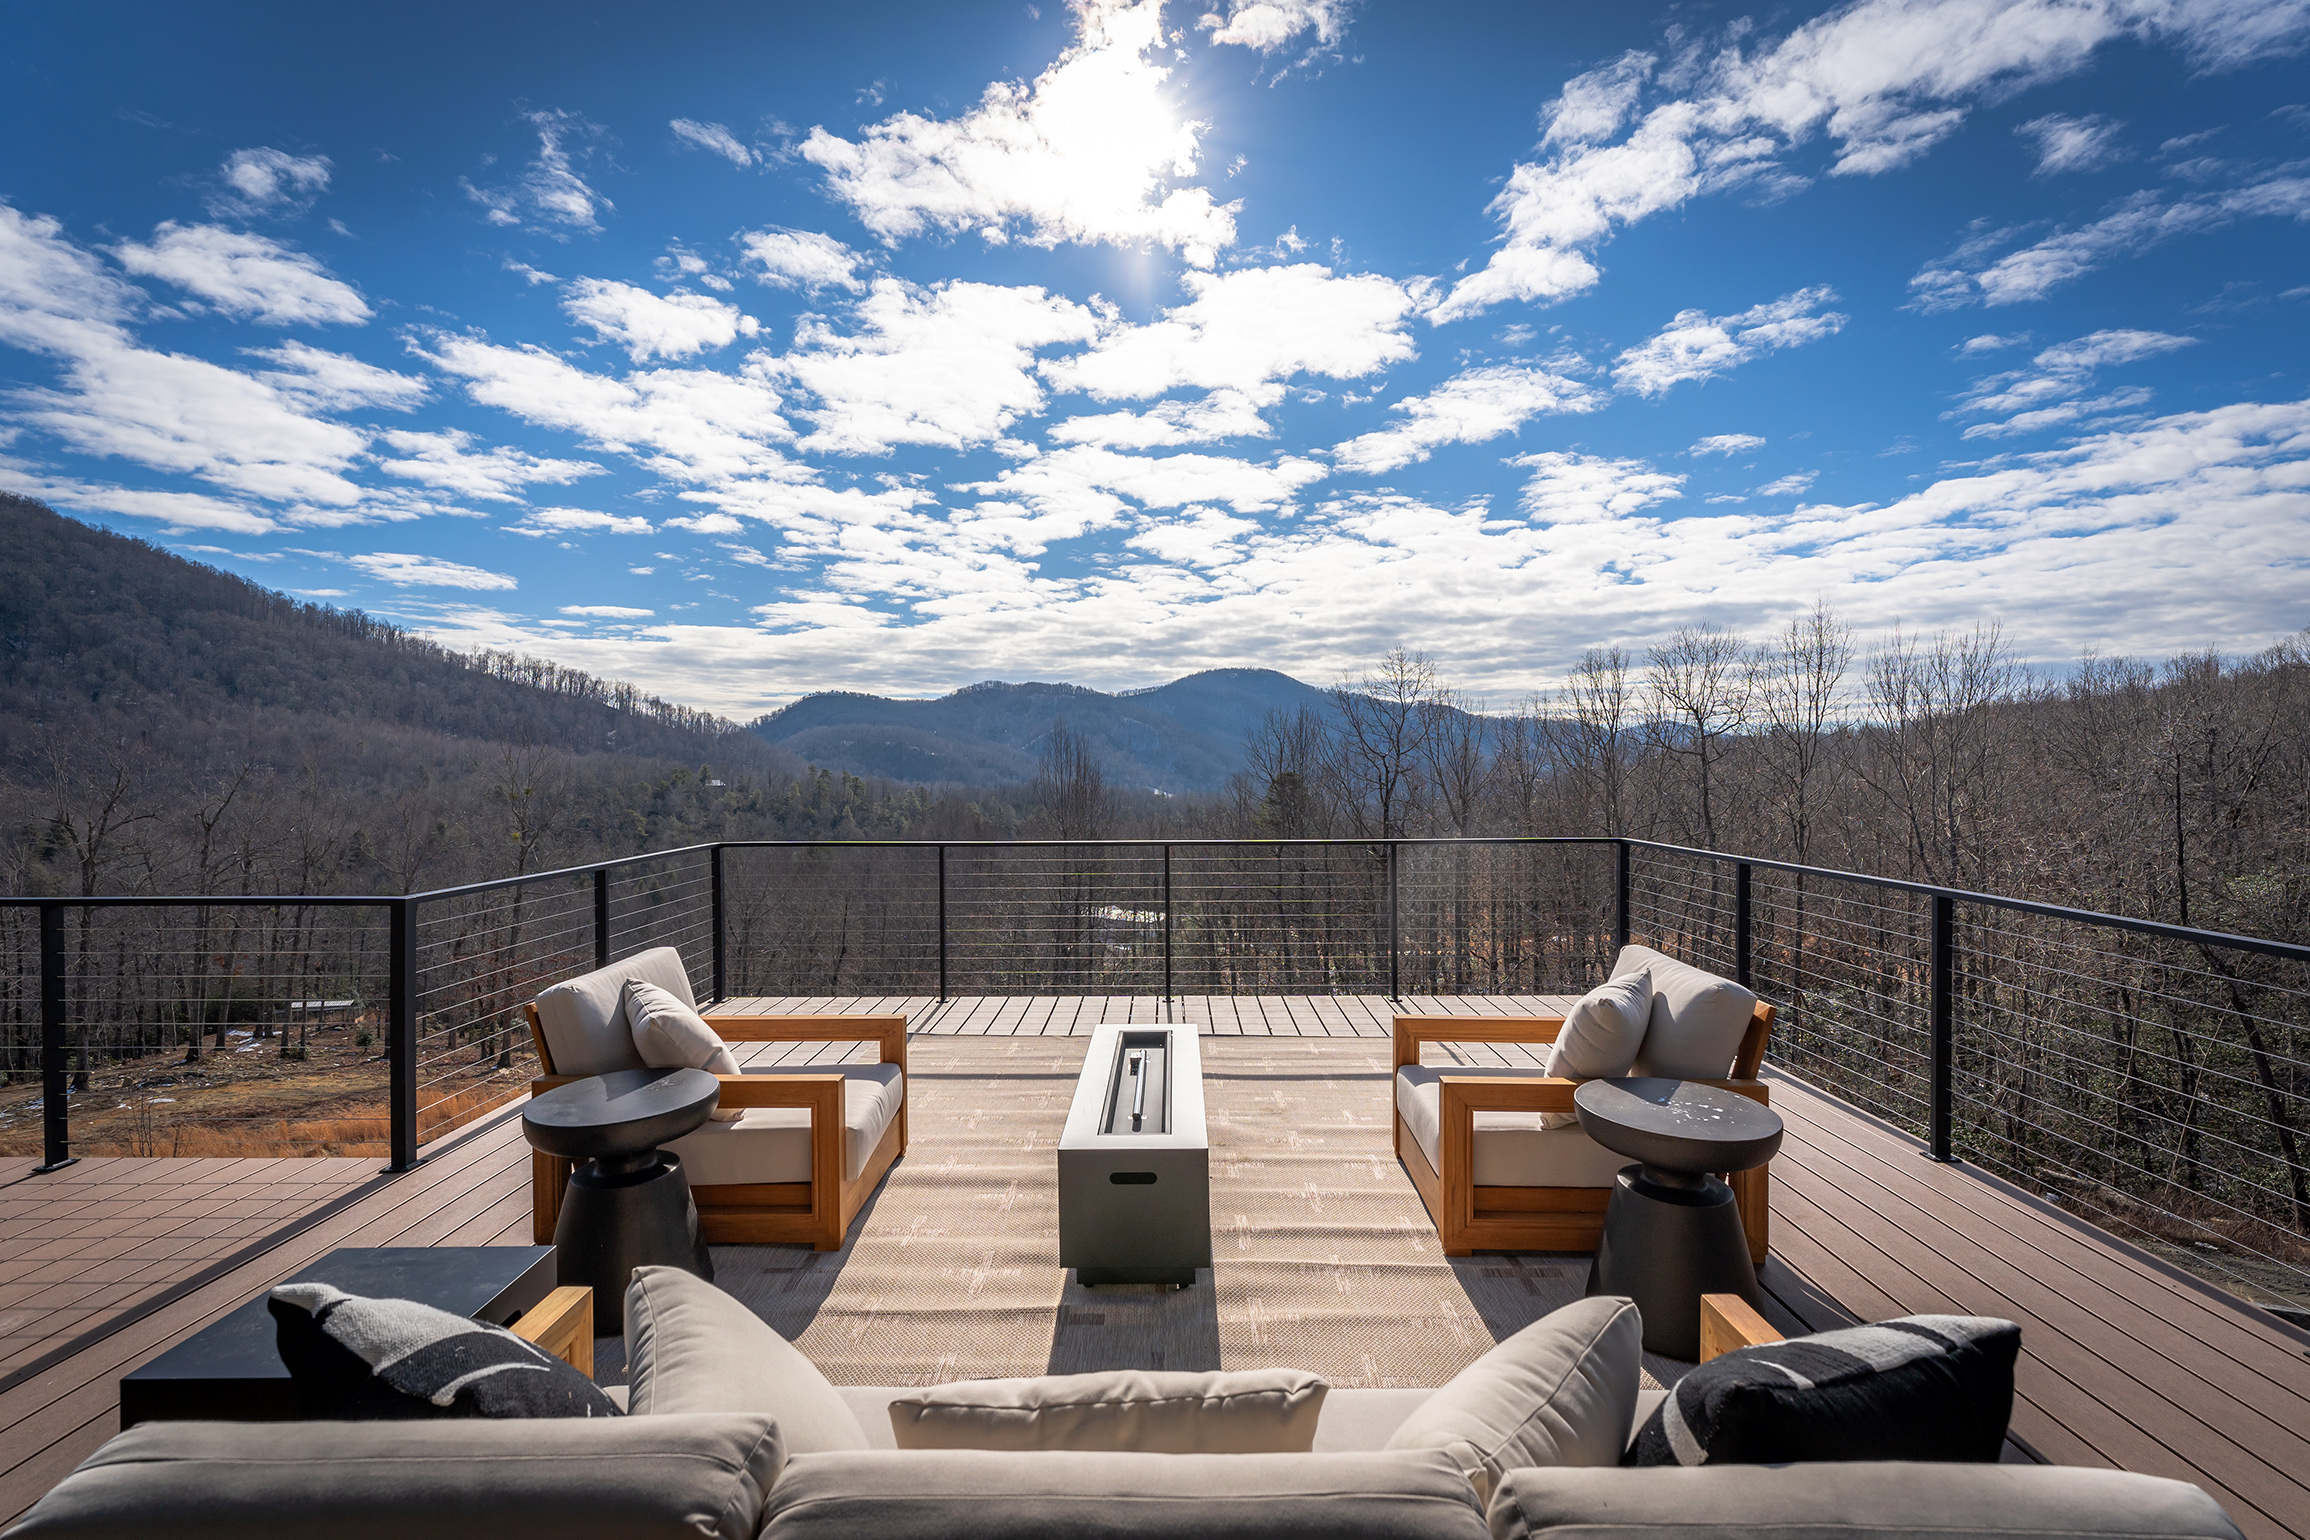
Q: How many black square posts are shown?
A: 10